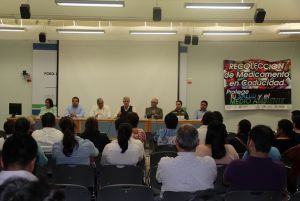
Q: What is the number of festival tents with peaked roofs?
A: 0